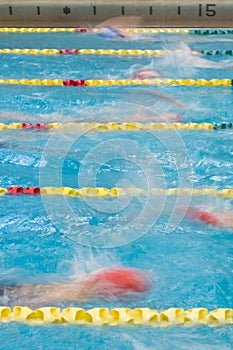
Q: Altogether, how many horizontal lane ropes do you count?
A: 6